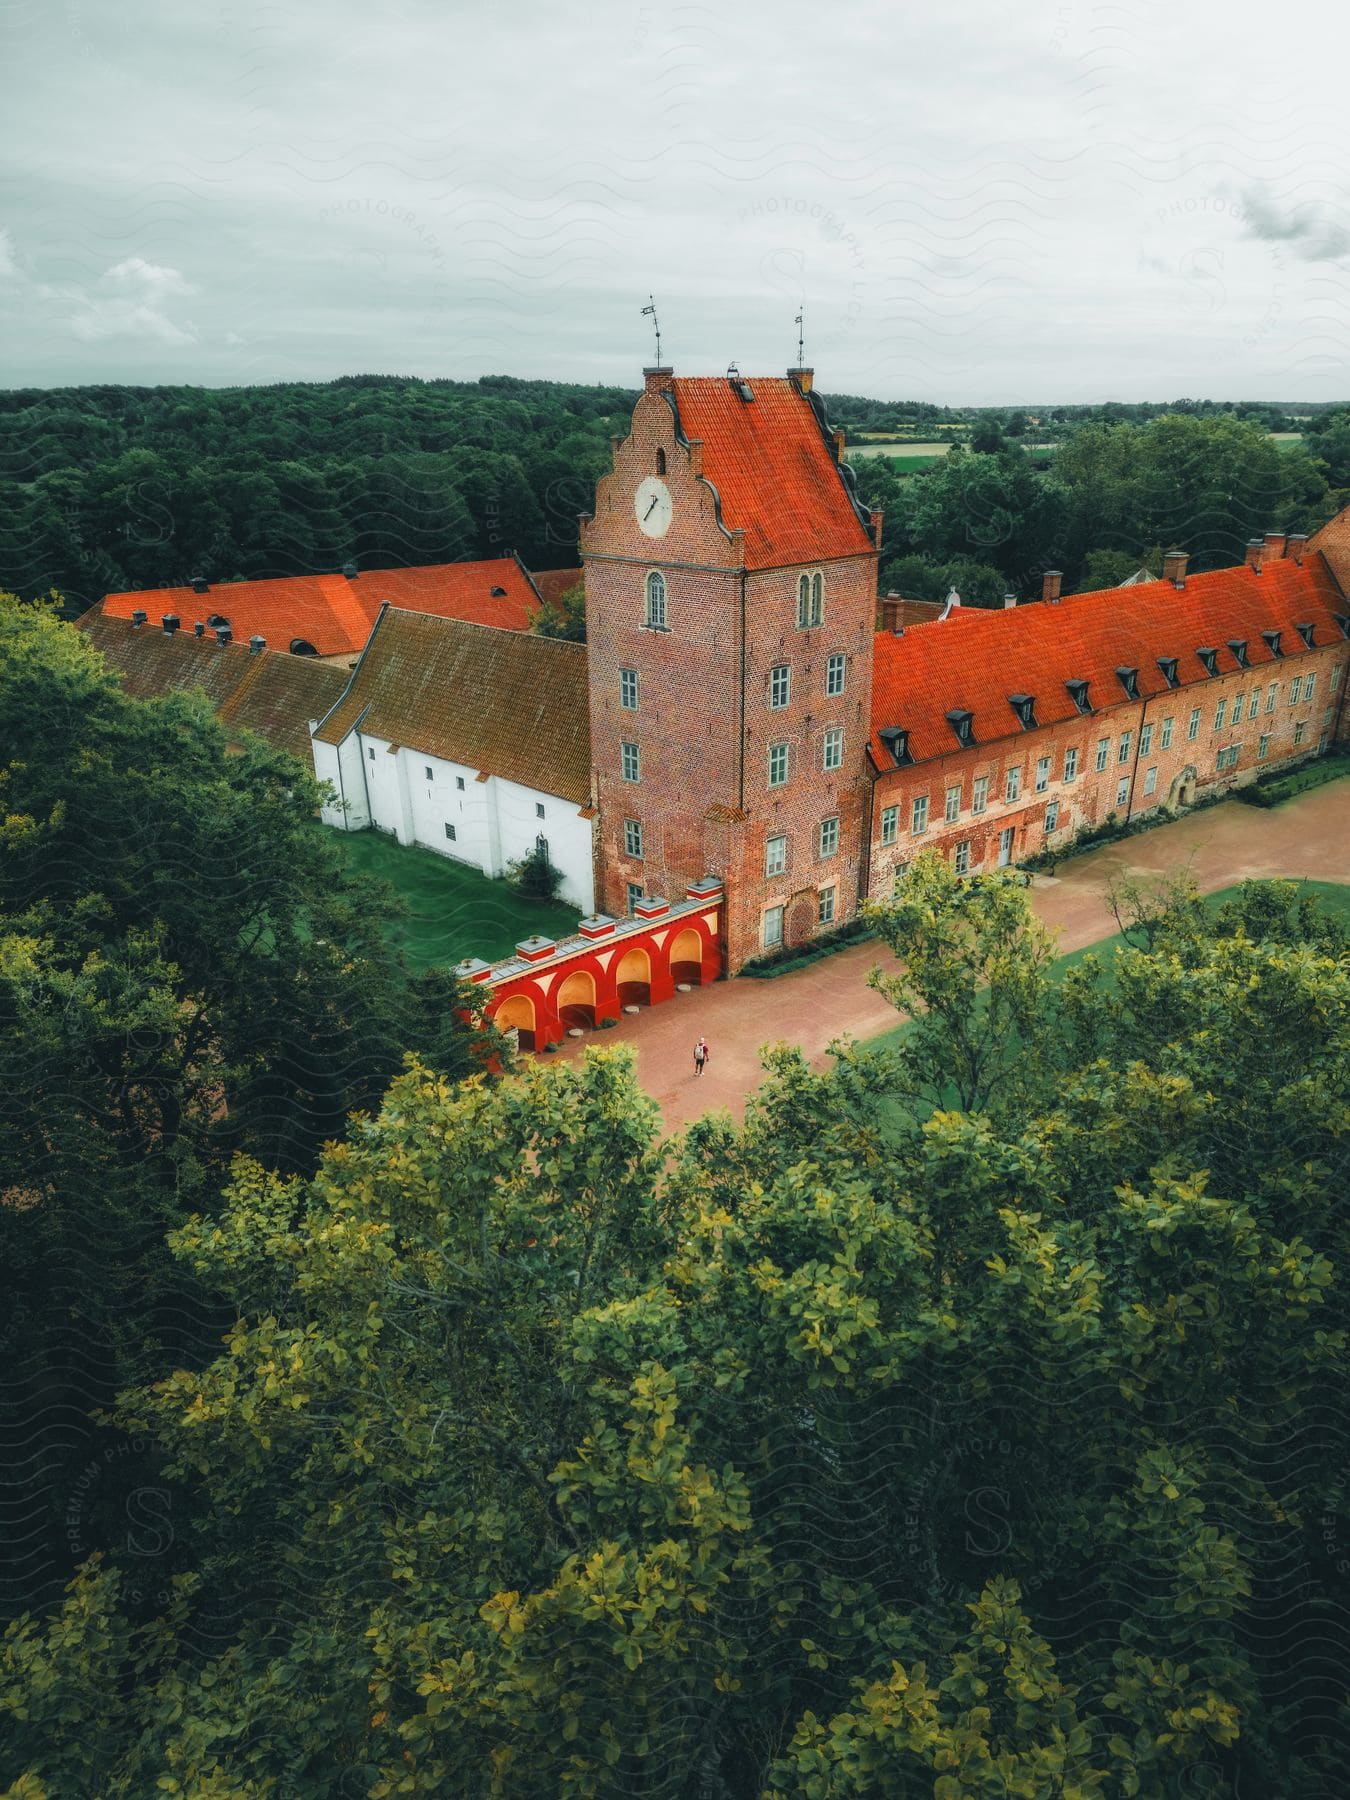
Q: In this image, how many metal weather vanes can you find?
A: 2